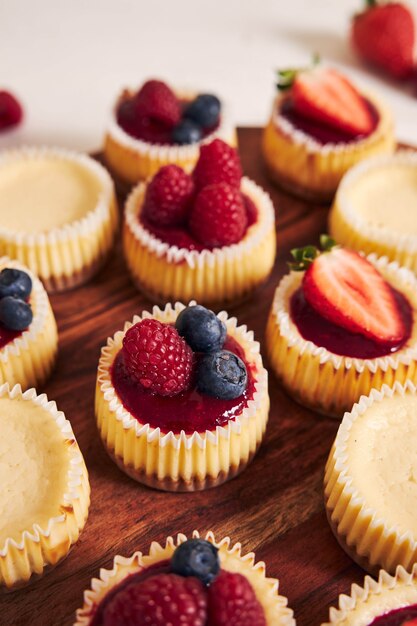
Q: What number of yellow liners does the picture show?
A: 12